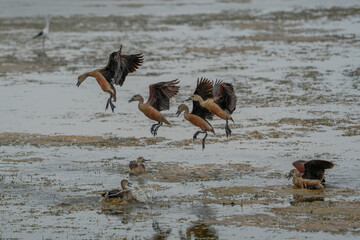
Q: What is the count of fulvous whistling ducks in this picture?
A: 7